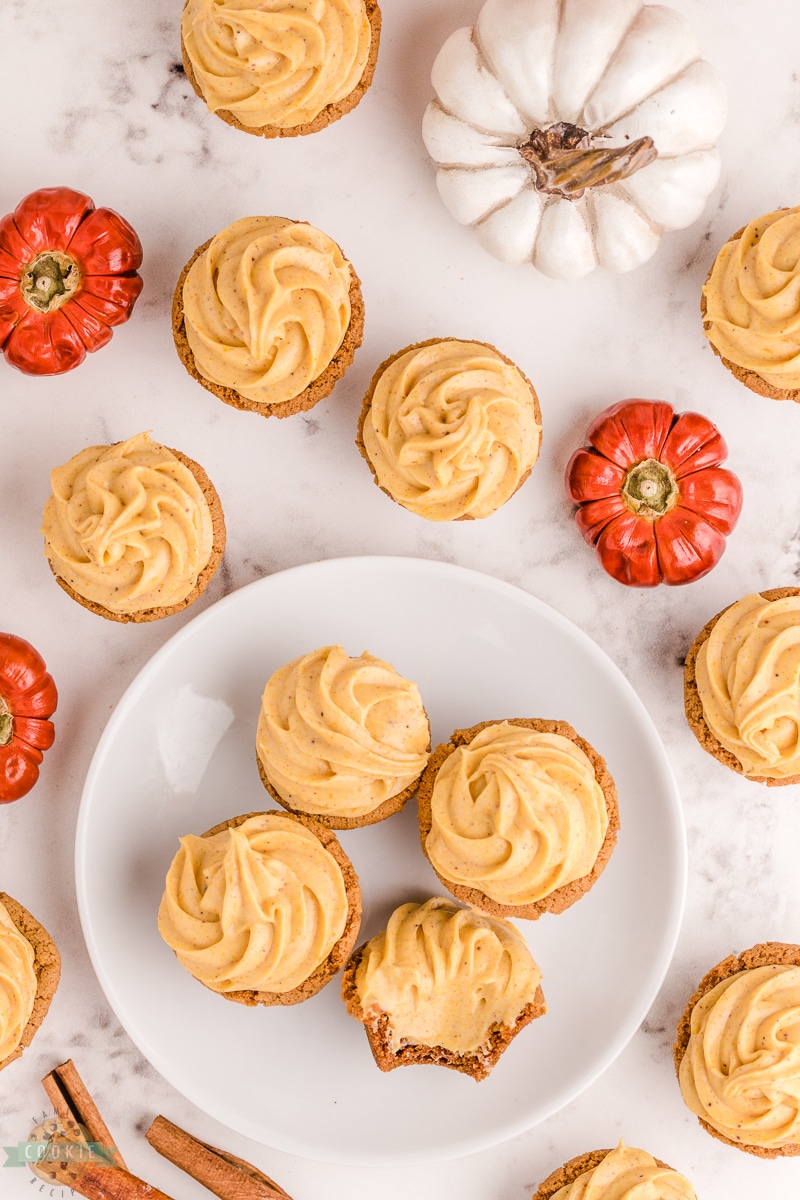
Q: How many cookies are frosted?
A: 13